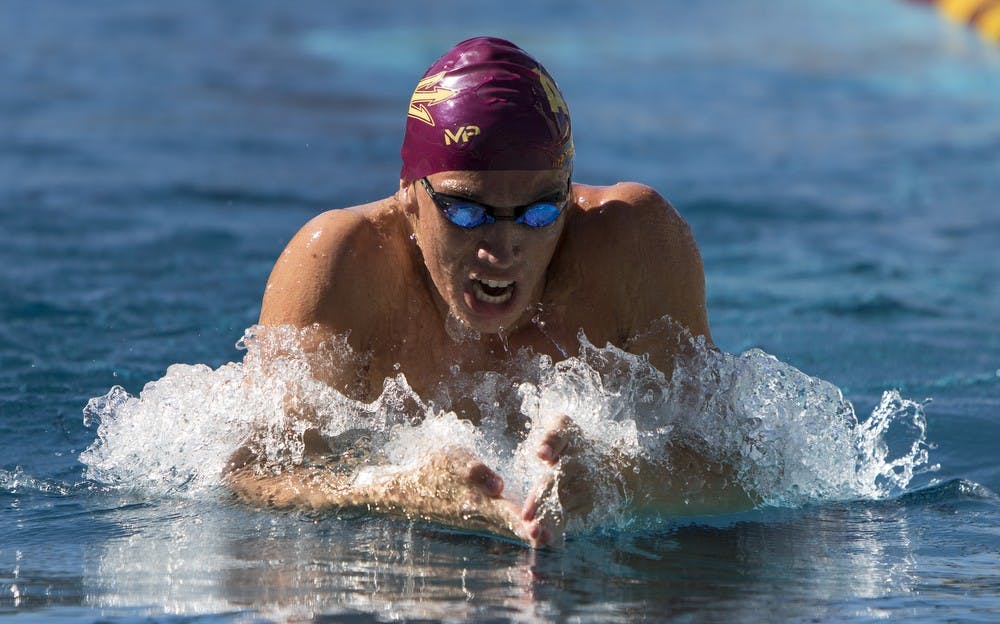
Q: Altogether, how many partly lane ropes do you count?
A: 1